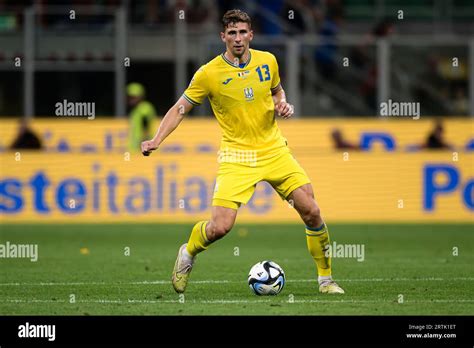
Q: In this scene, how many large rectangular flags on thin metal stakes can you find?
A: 0